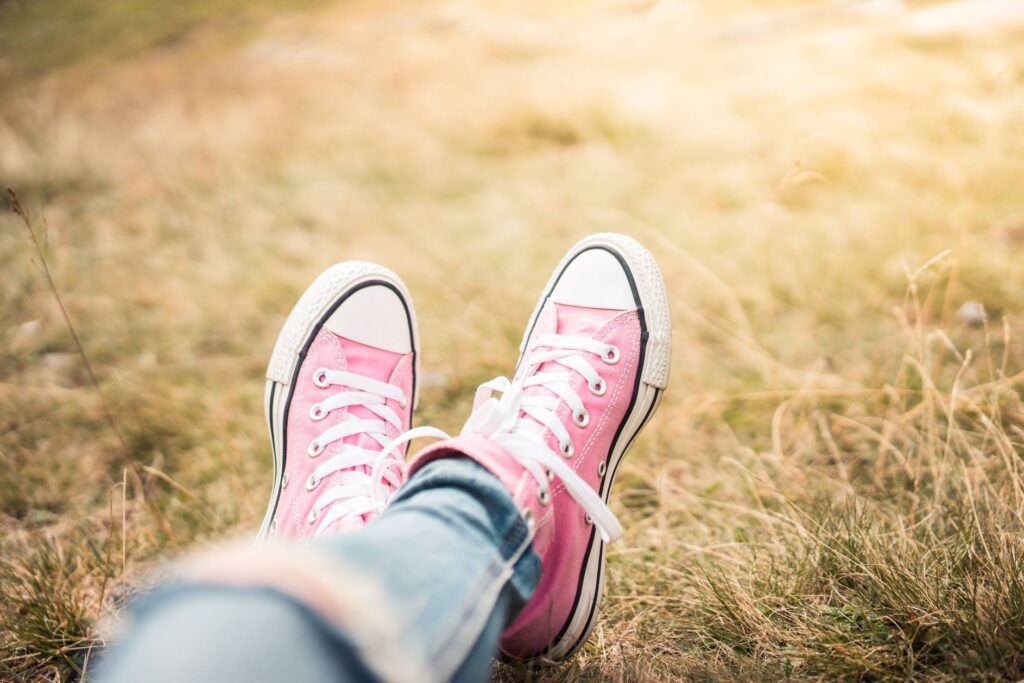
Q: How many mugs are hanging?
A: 0